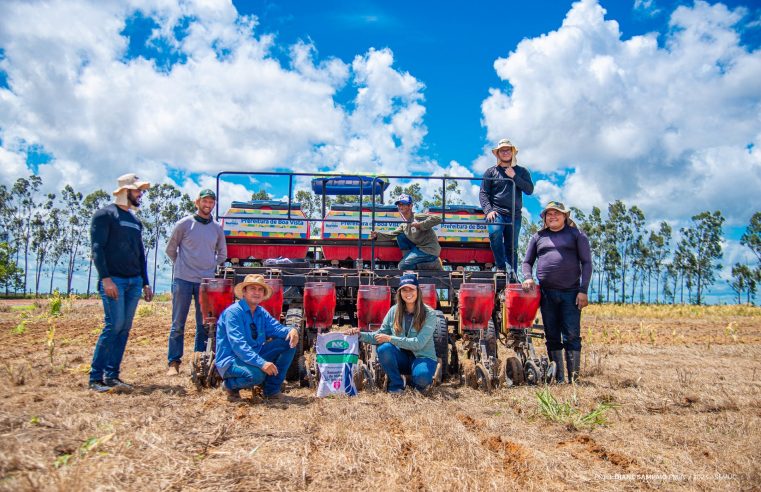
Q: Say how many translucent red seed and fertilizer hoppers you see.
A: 7